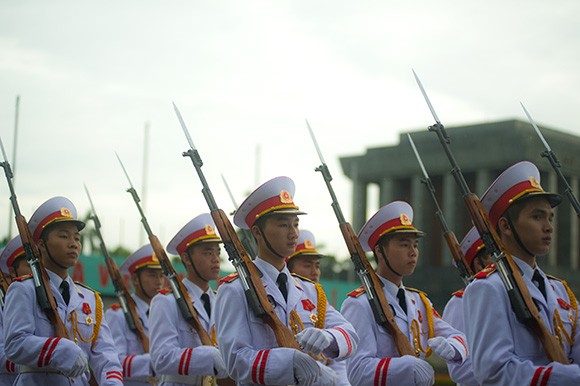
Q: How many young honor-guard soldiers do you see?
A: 9